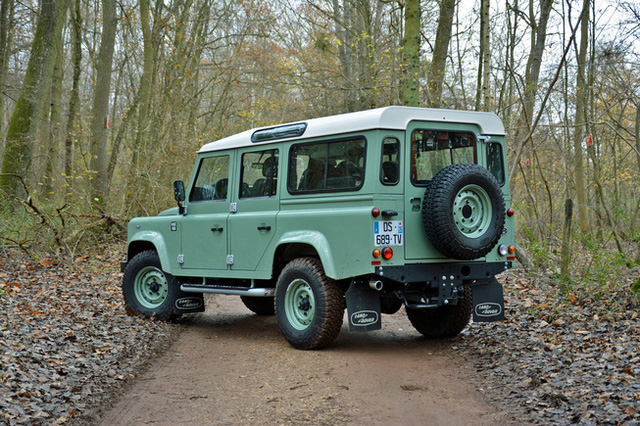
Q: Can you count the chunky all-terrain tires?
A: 5